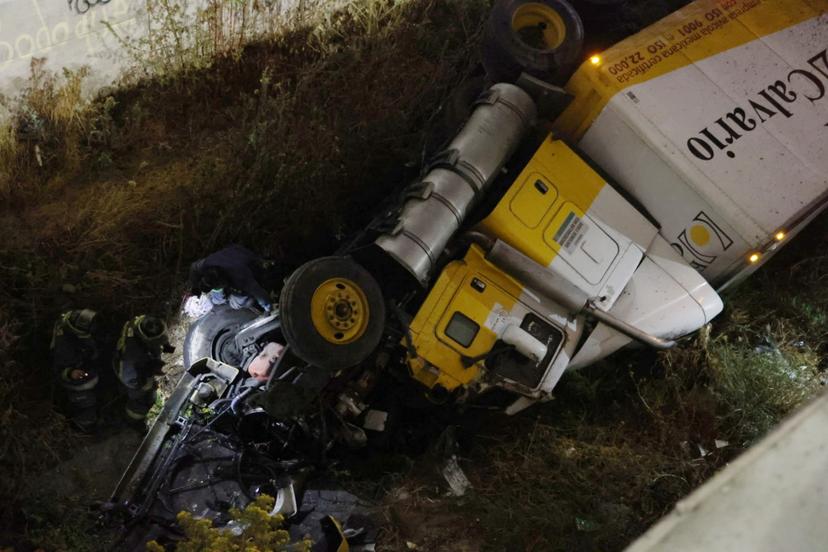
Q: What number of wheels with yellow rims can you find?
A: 2